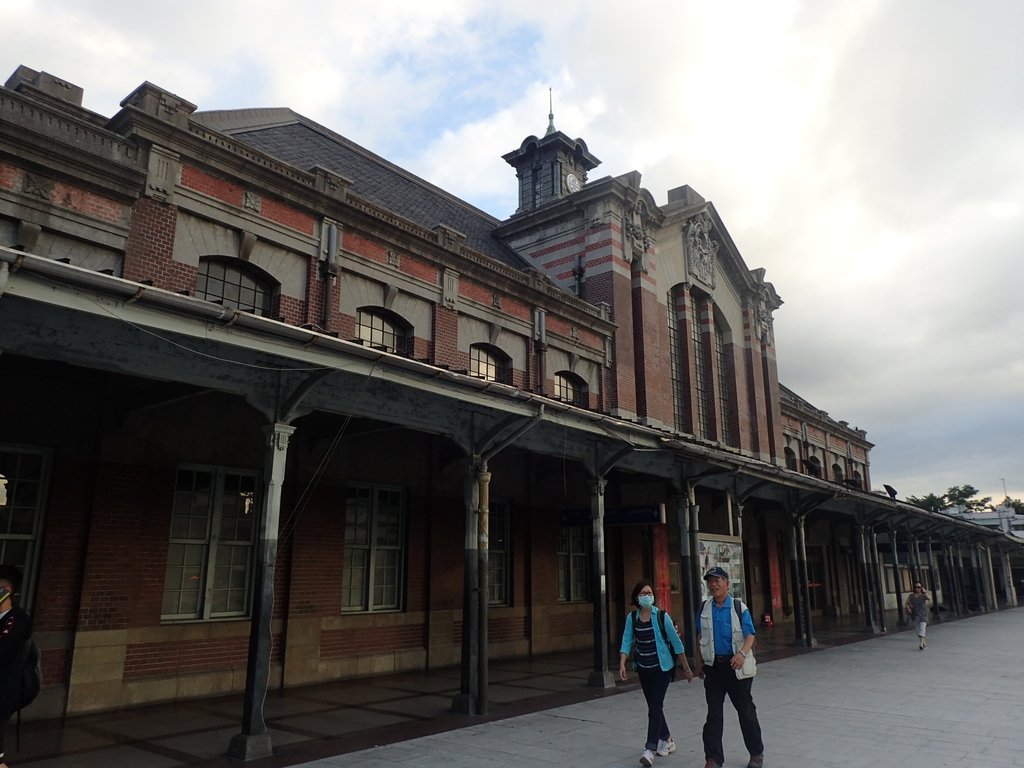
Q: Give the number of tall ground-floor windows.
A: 5